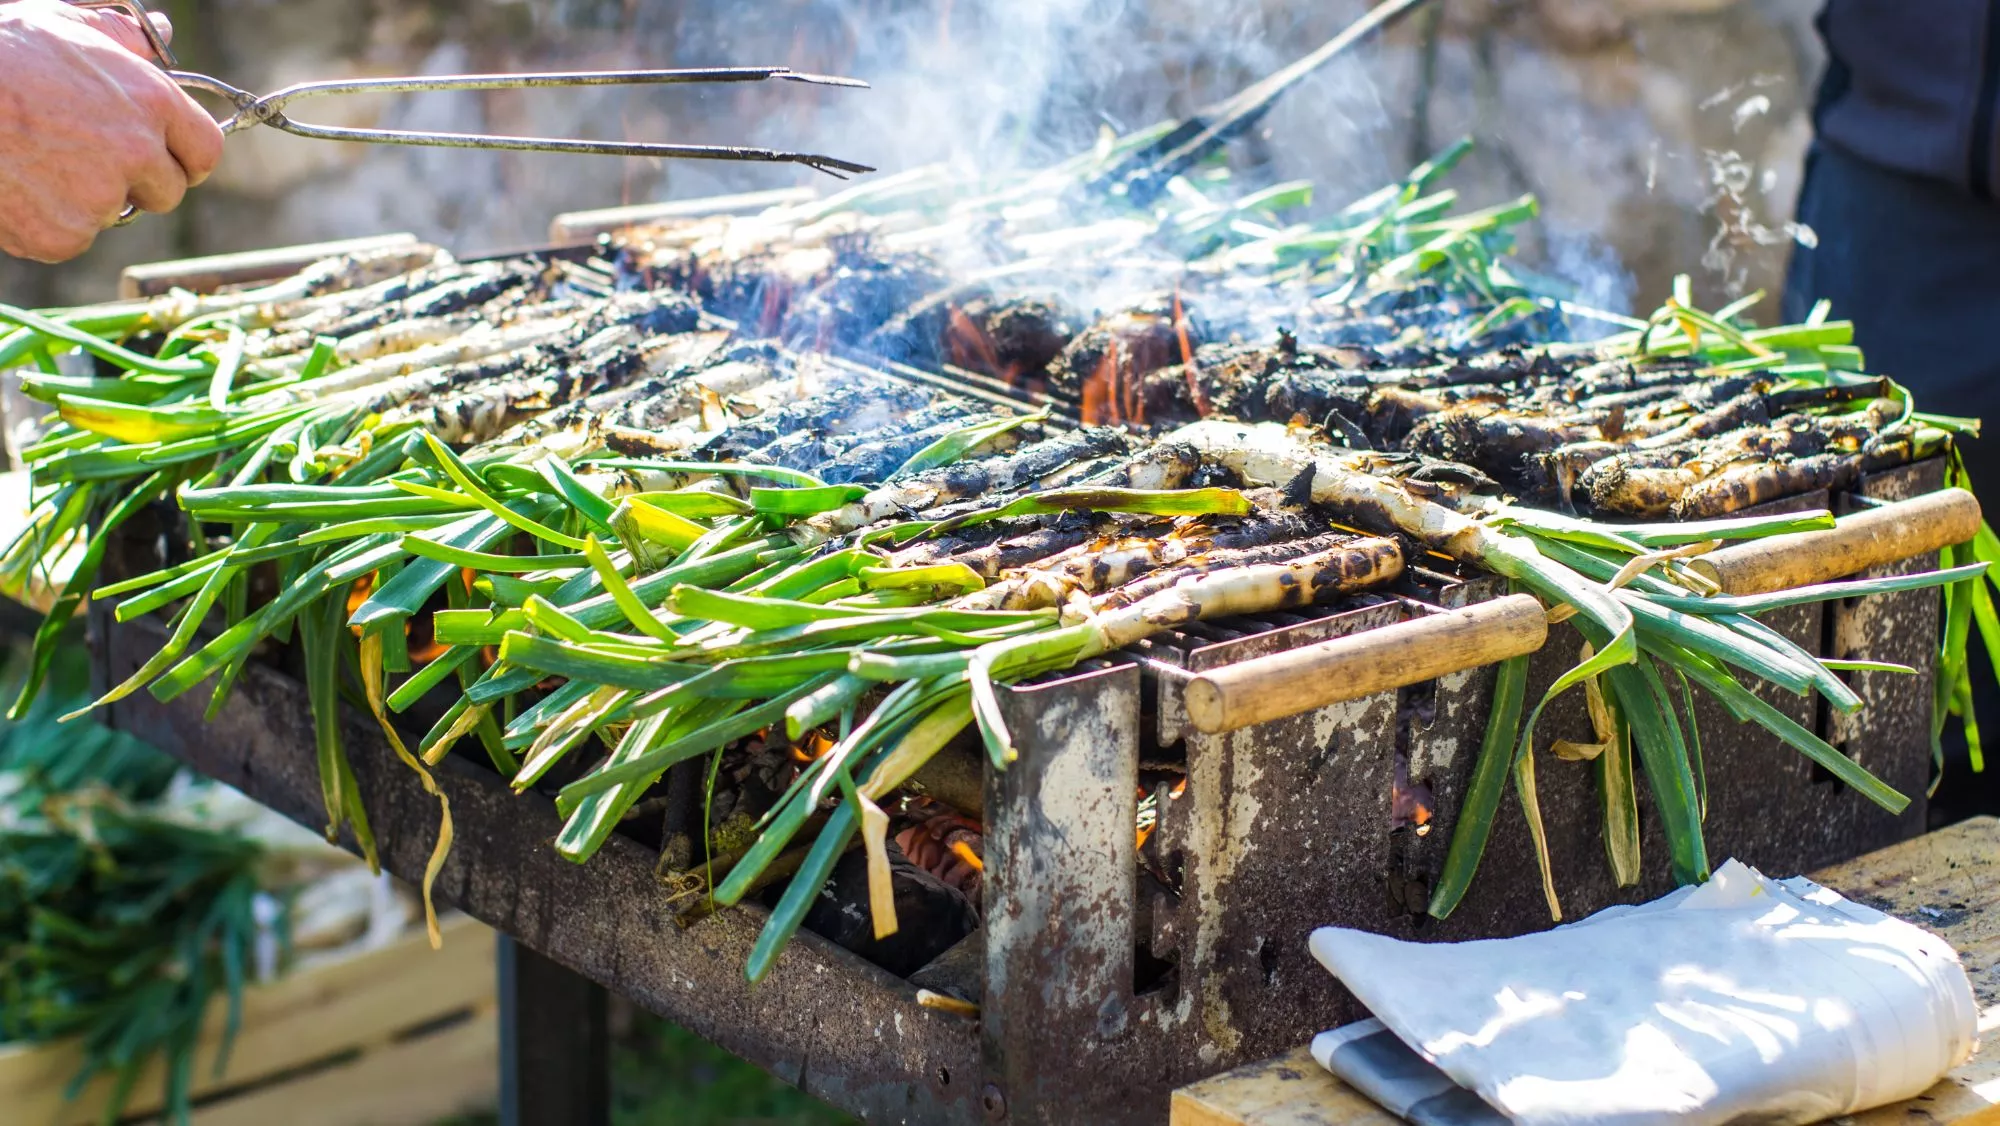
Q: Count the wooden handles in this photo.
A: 4